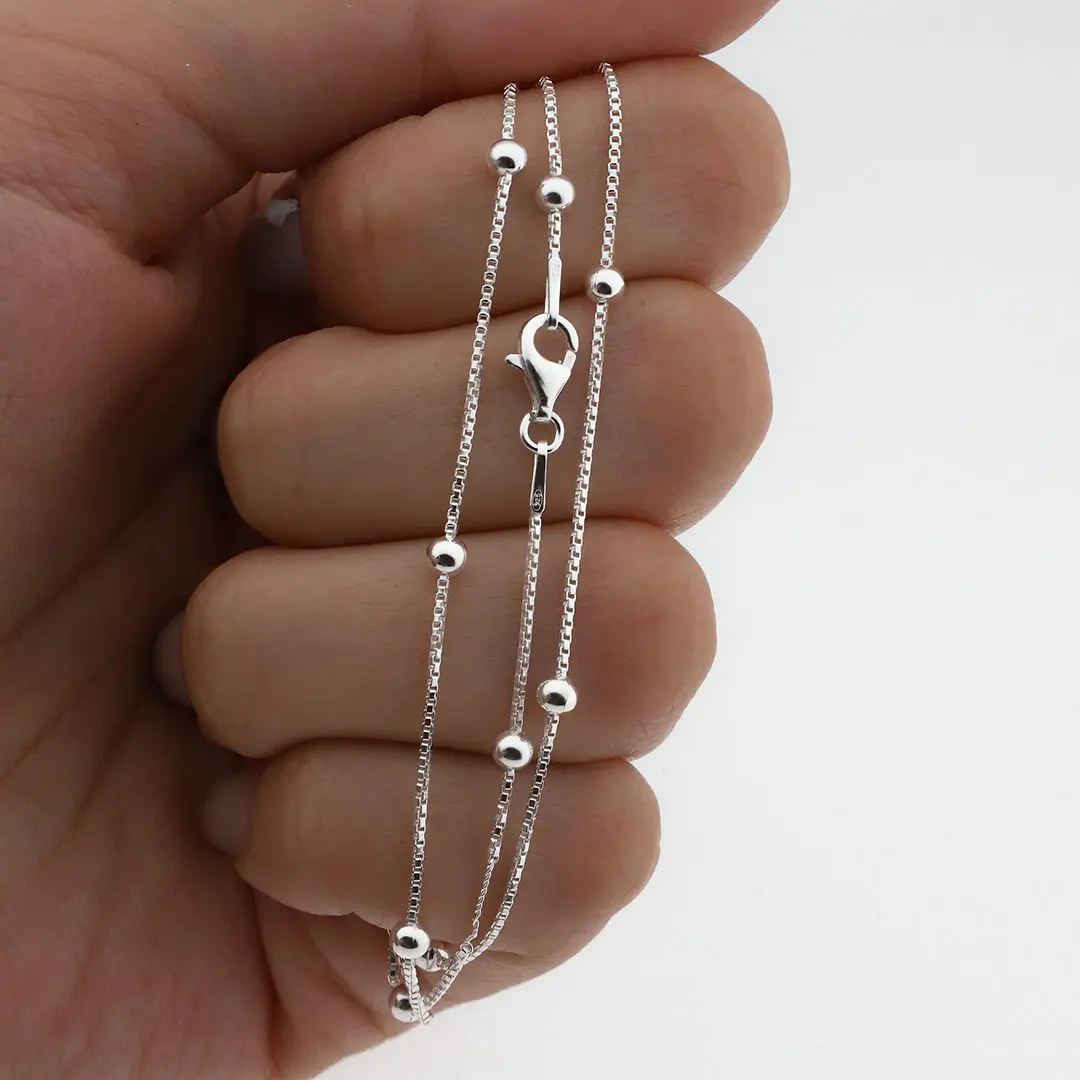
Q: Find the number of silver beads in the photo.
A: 9